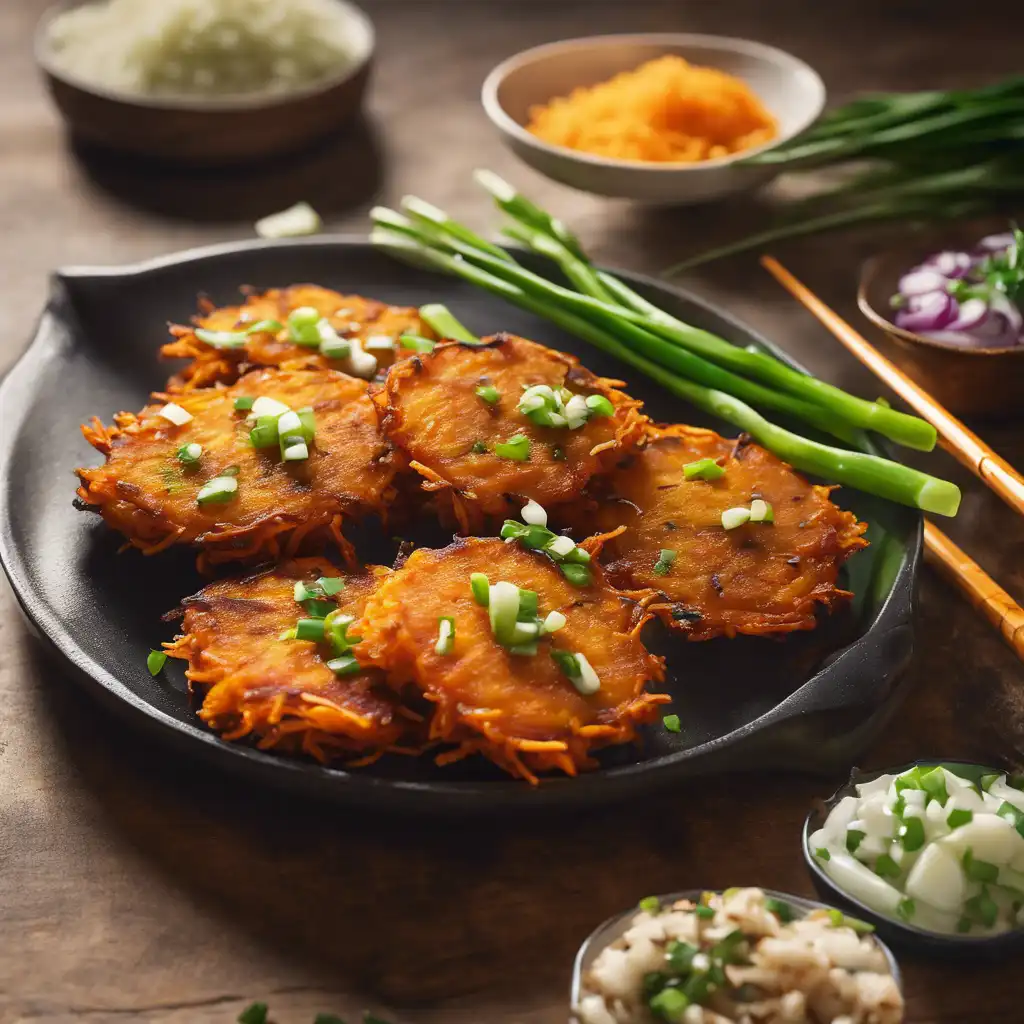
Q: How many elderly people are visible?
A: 0